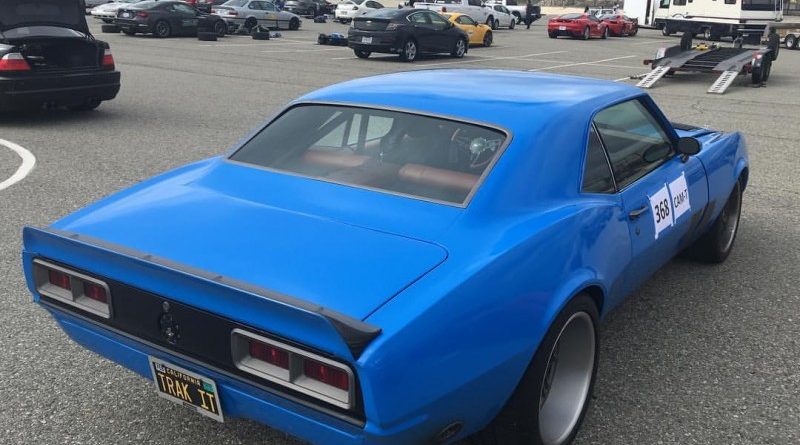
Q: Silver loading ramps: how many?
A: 2